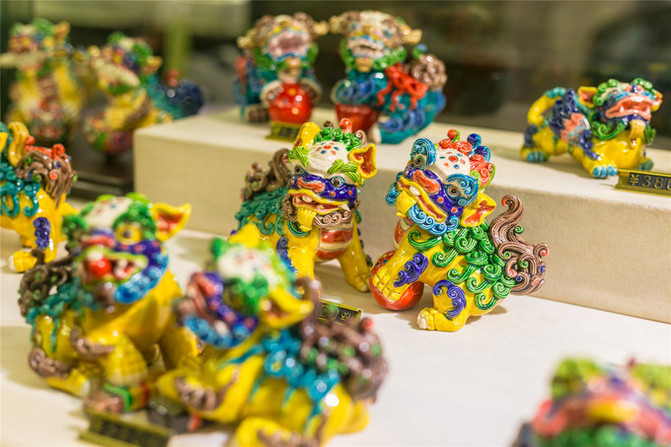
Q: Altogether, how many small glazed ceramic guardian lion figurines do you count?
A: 11